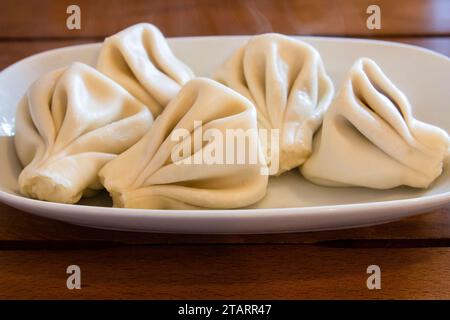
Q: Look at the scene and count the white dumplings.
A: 5